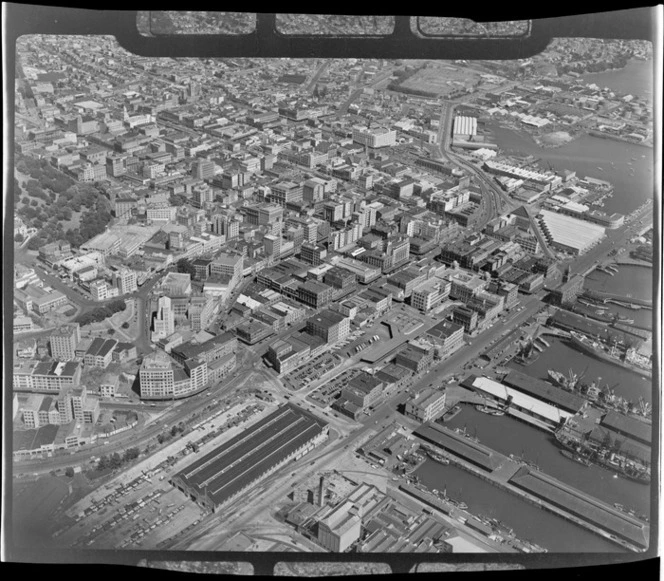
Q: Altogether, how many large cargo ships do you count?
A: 3